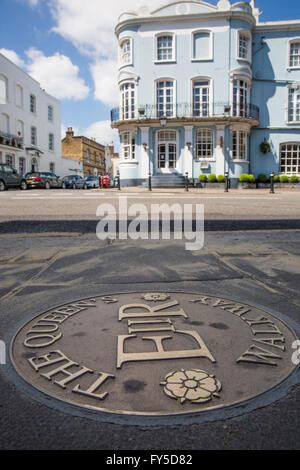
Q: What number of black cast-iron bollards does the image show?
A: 5